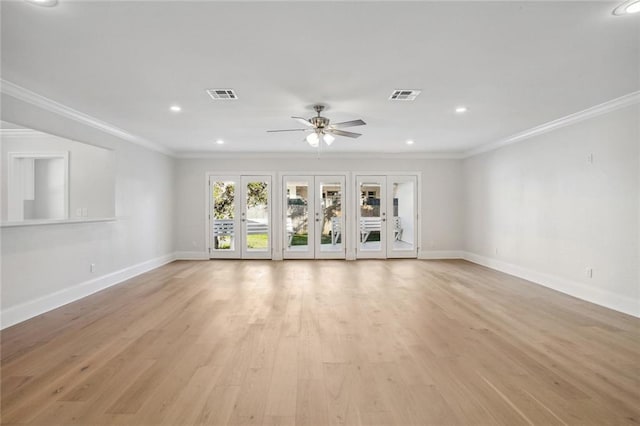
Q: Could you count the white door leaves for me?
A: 6